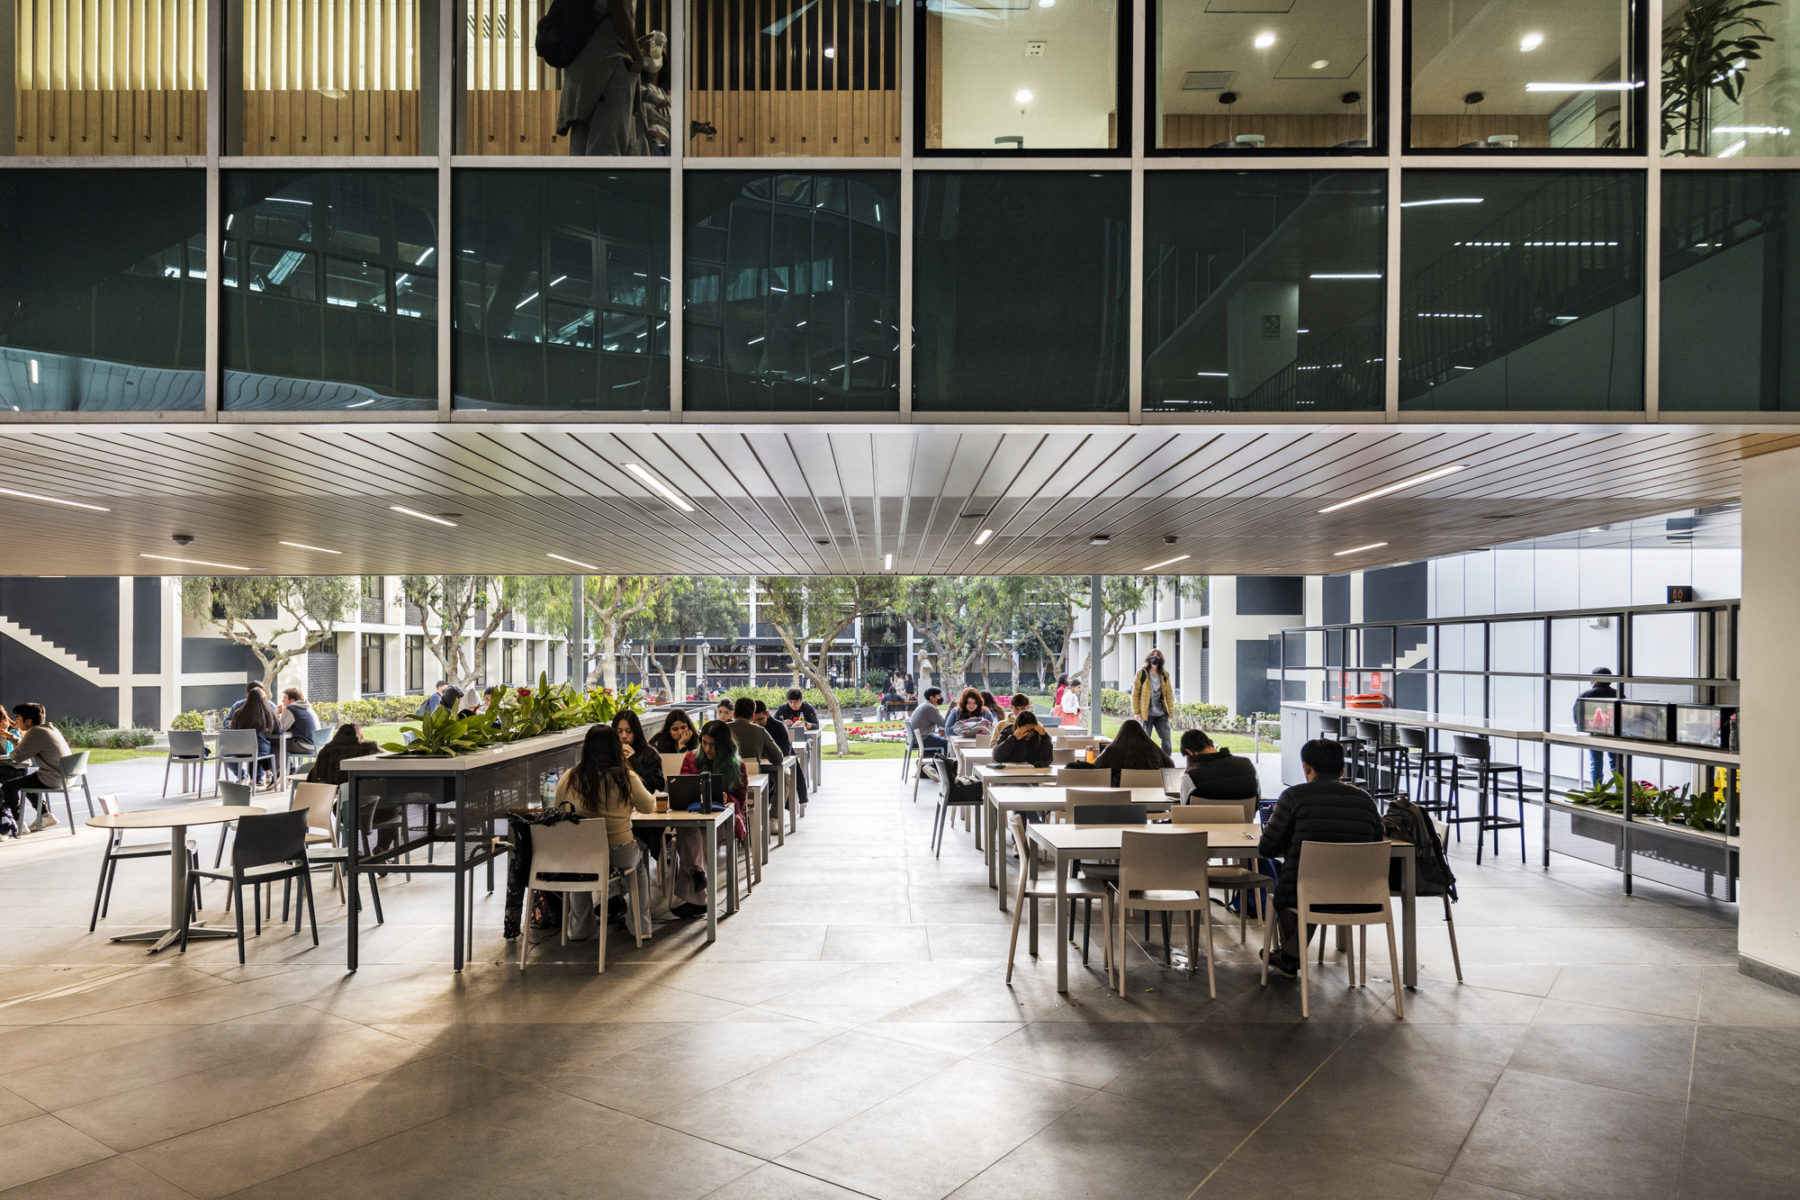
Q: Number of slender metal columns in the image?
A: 2